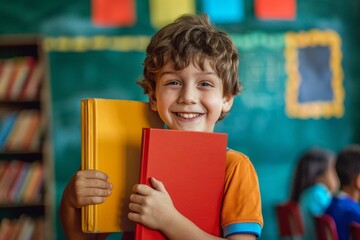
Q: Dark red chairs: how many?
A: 3